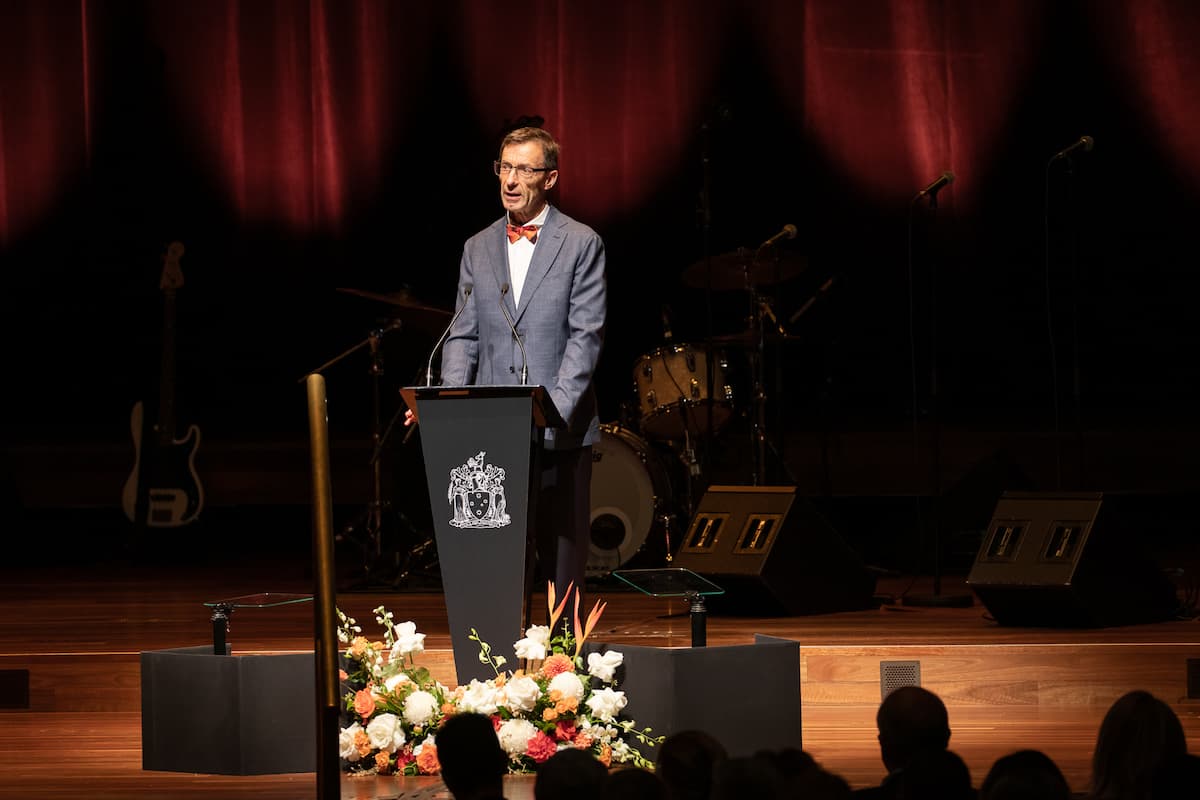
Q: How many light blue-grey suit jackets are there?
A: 1